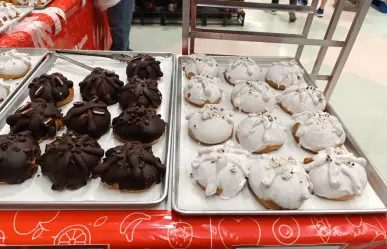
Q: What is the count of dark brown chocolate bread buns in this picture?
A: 10